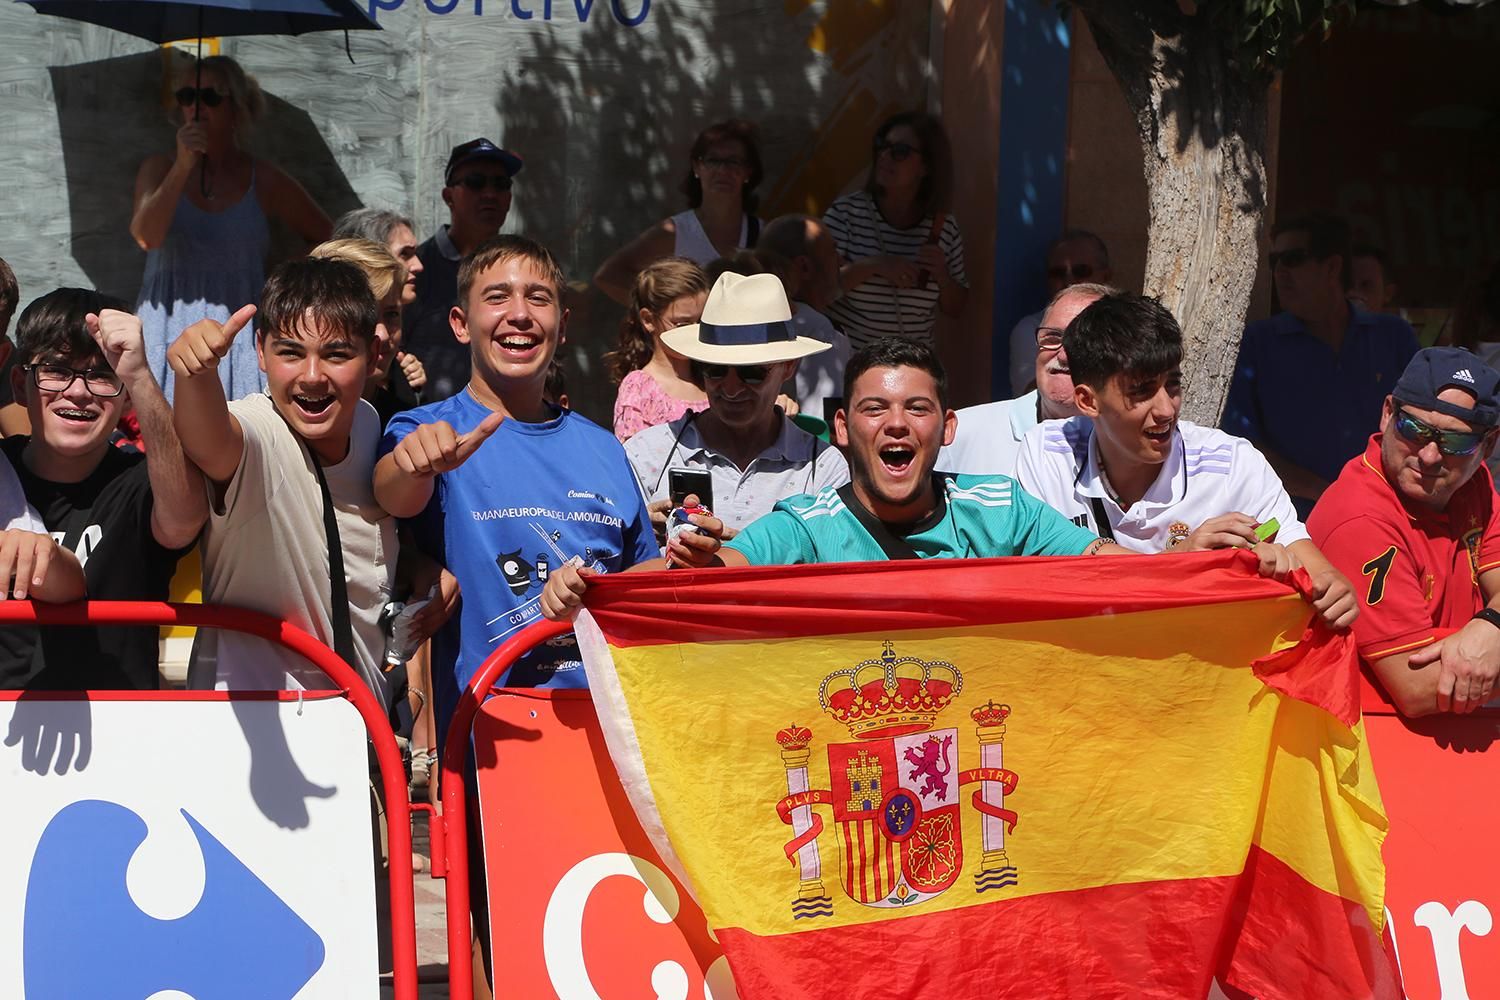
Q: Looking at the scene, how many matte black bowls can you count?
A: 0